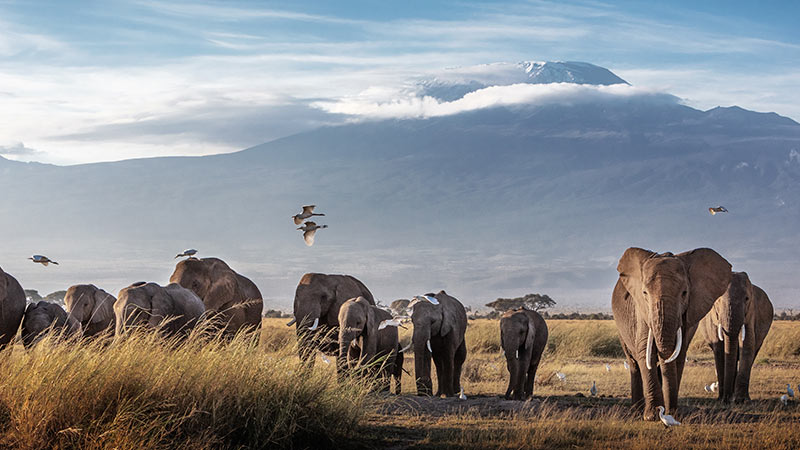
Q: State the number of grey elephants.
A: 11